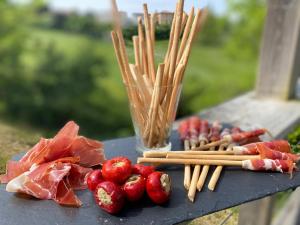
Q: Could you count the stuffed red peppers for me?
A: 6